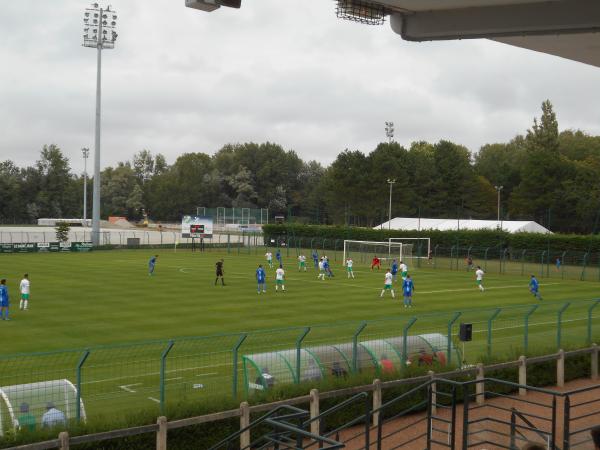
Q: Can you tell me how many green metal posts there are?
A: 11